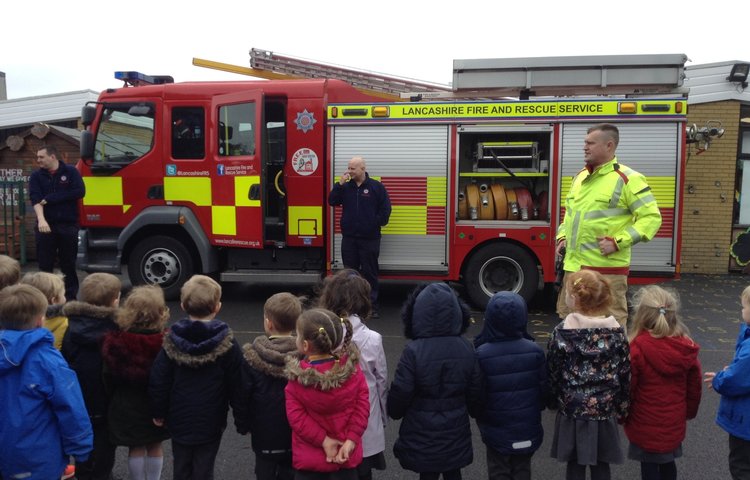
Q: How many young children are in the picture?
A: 14